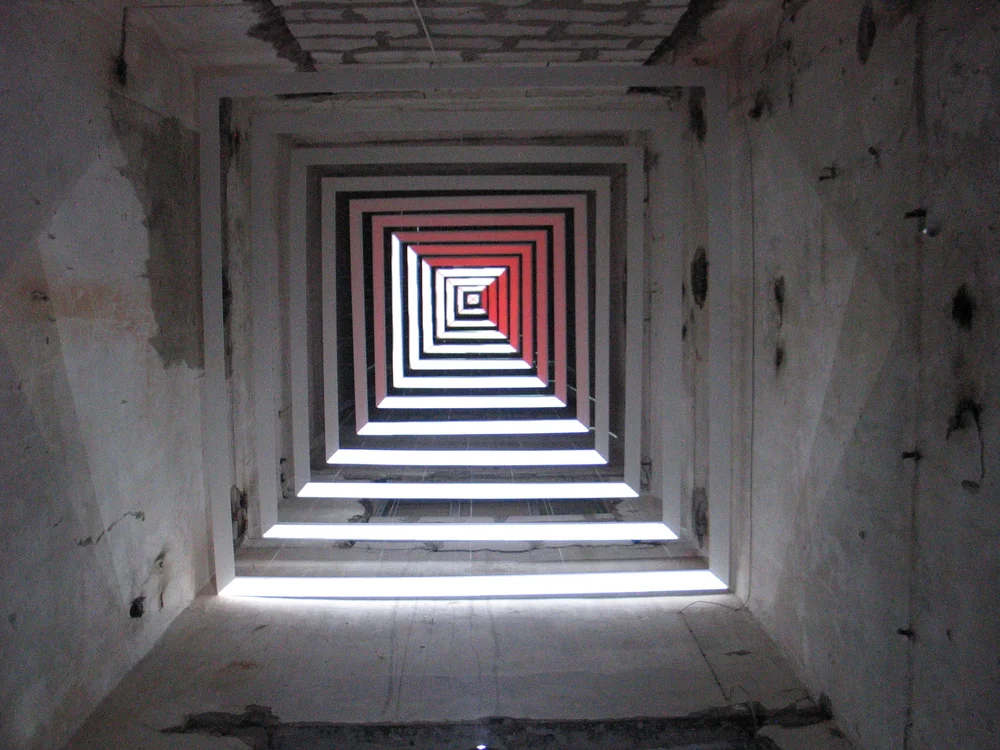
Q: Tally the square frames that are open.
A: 12